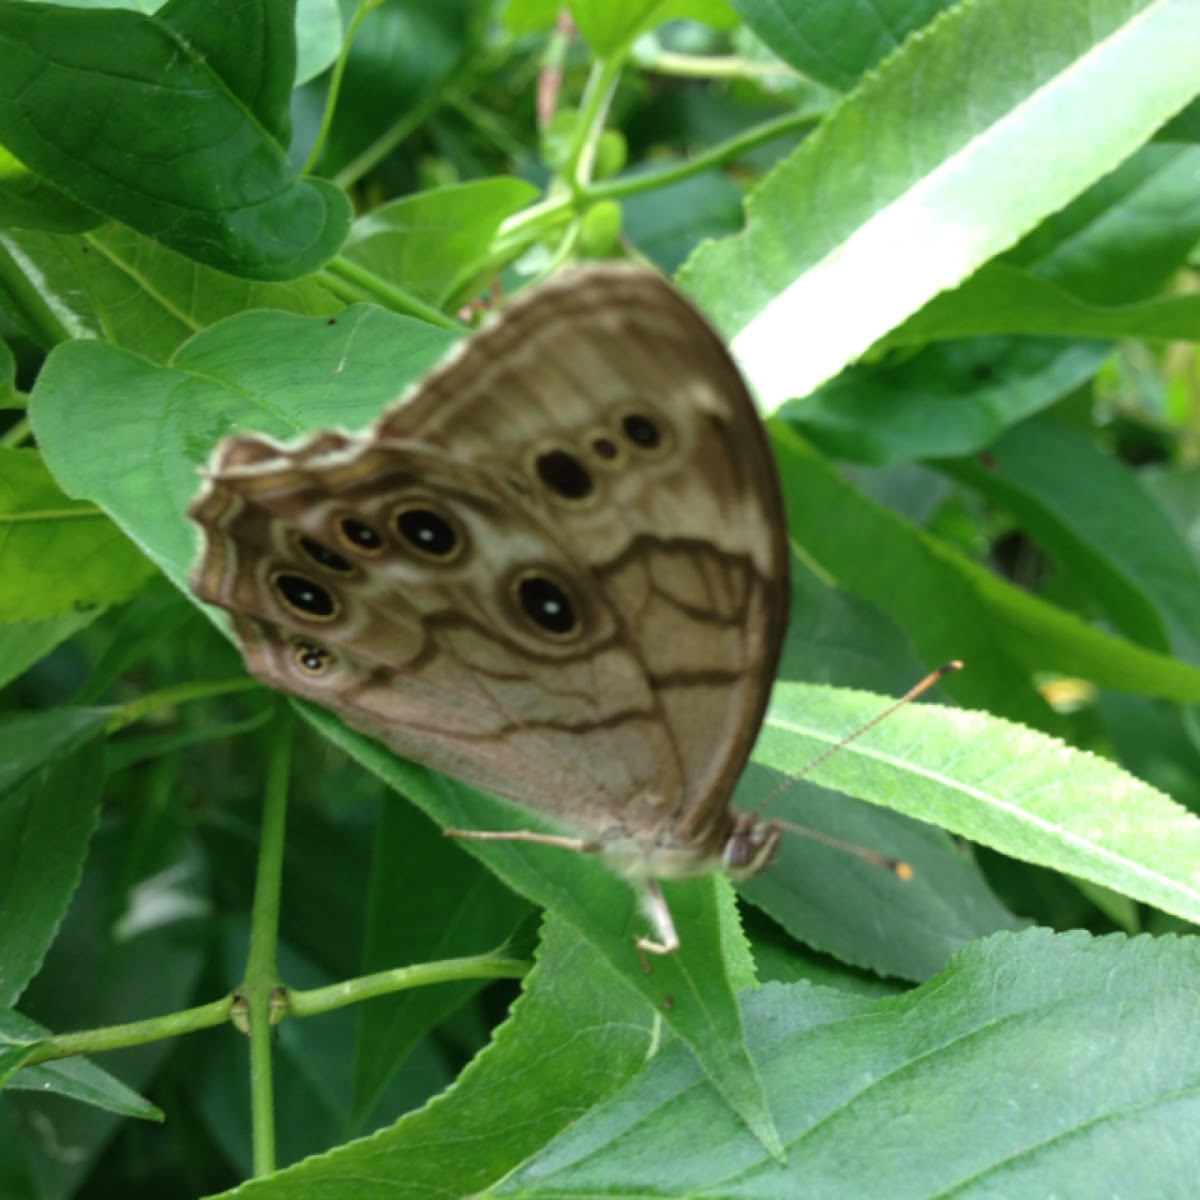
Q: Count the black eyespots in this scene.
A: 9